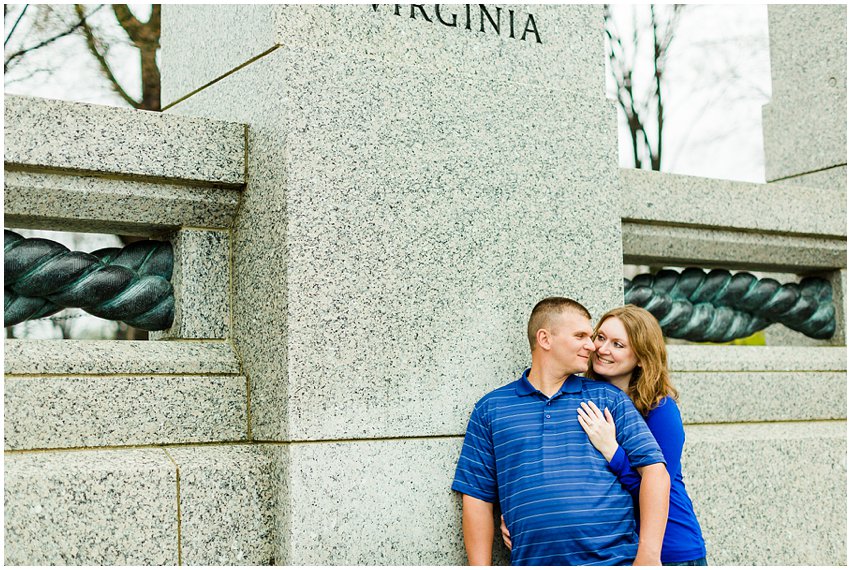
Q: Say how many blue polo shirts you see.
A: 1